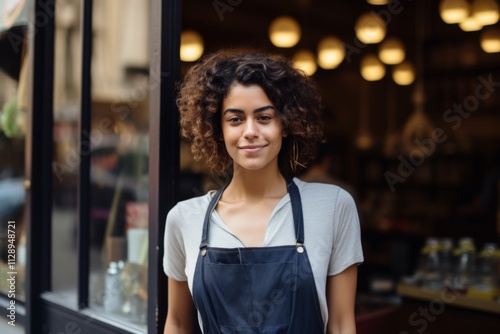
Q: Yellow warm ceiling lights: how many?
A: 13